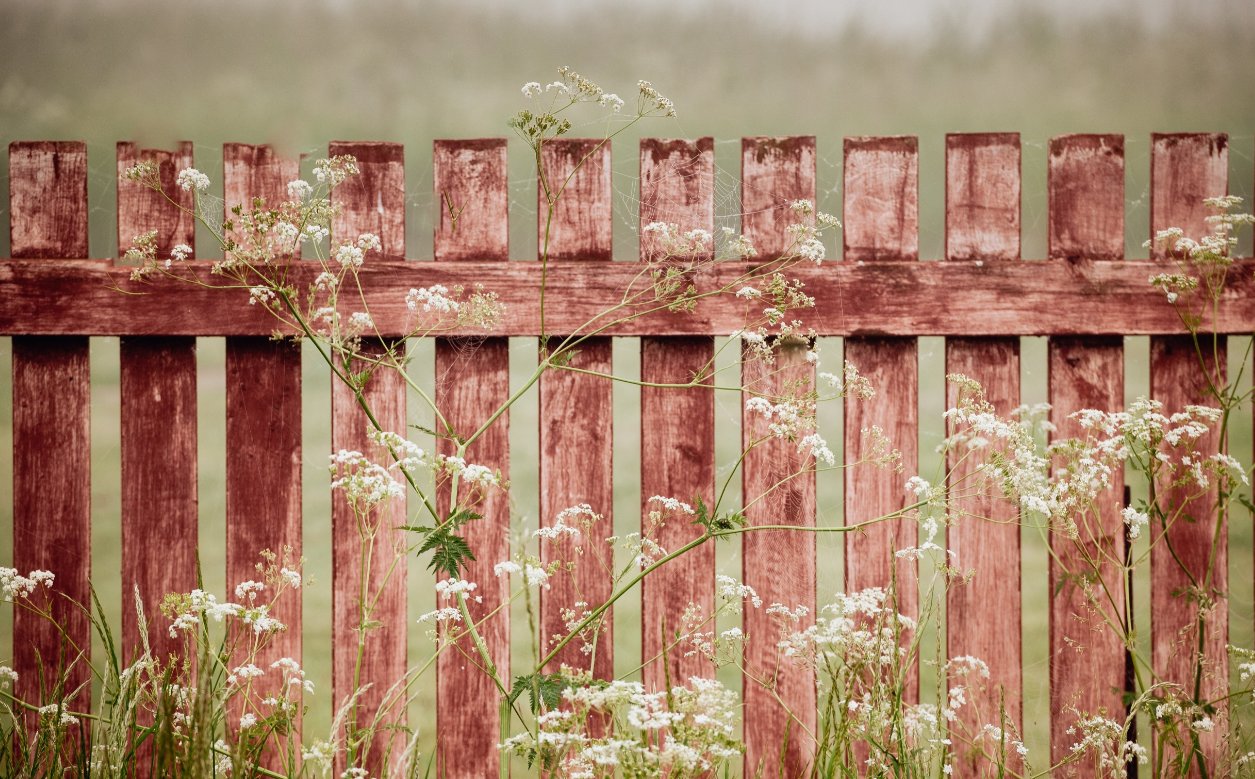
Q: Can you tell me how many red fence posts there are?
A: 12